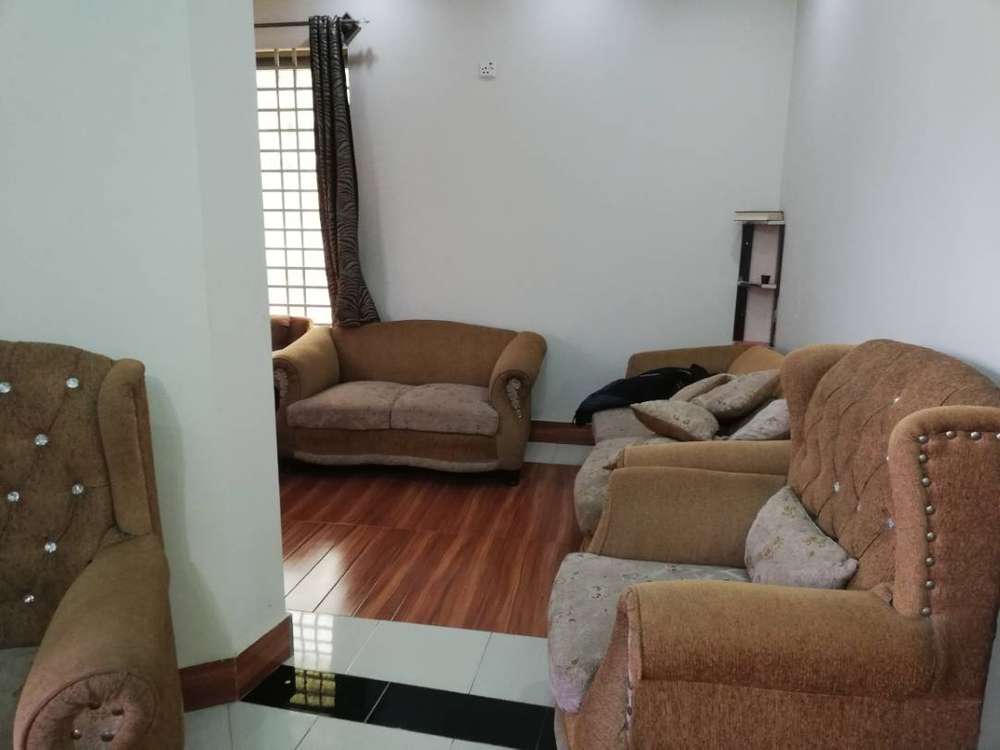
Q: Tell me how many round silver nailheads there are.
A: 11